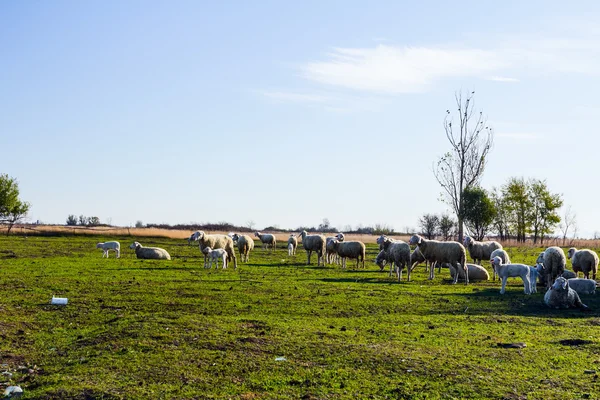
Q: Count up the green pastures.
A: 1